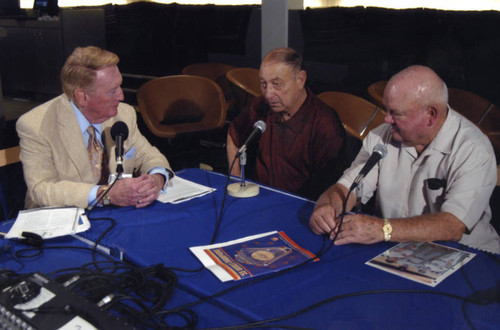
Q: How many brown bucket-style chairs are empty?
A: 6